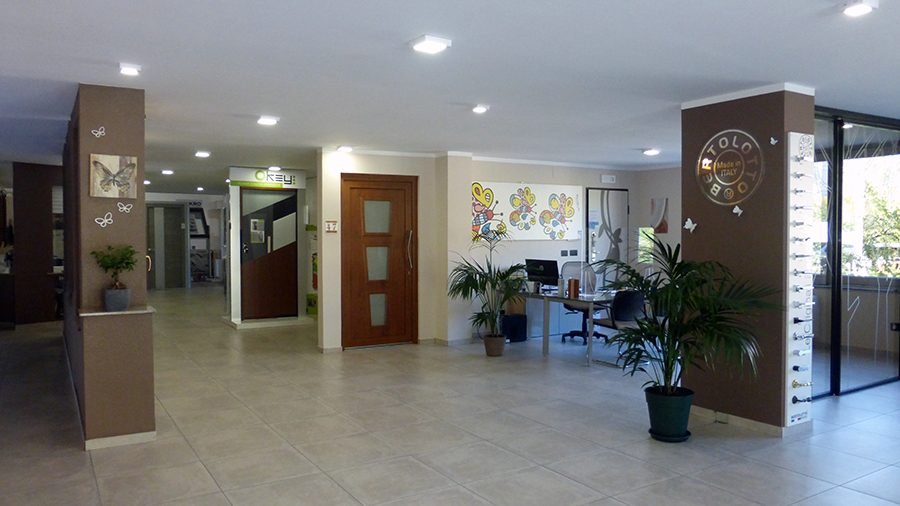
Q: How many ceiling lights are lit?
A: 13